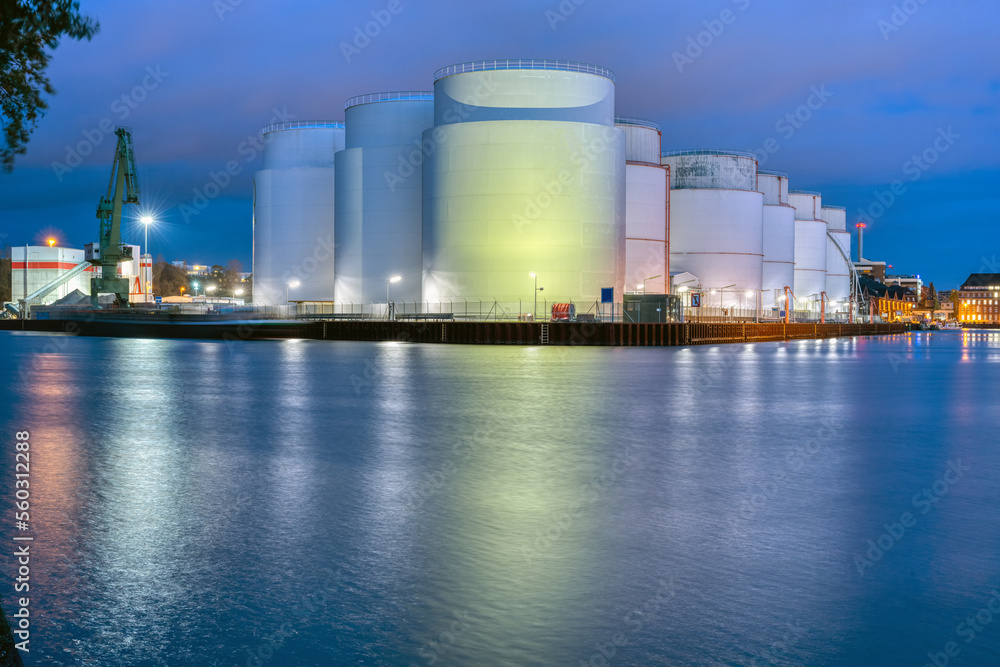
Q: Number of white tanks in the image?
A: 8